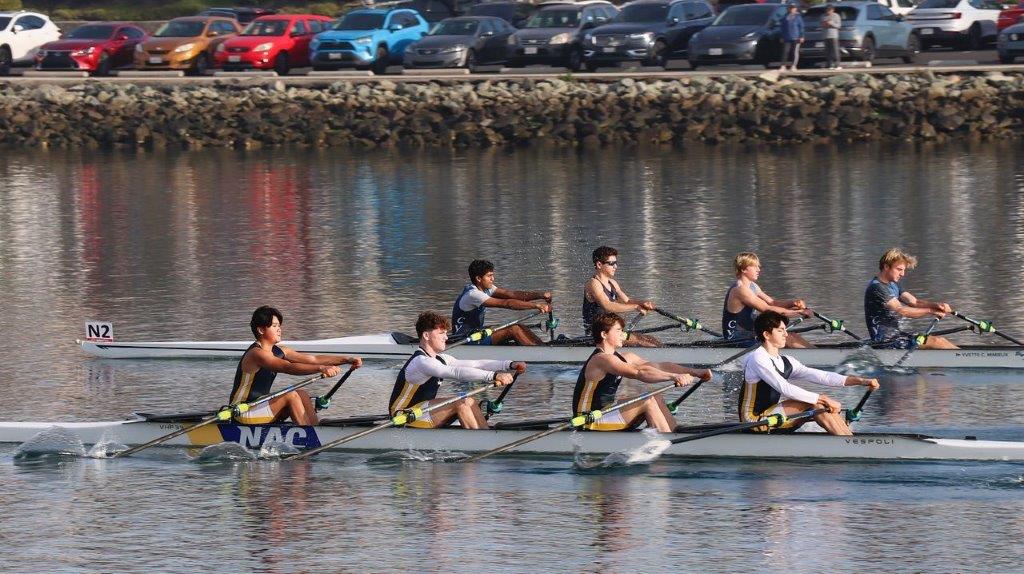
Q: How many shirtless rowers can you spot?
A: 0